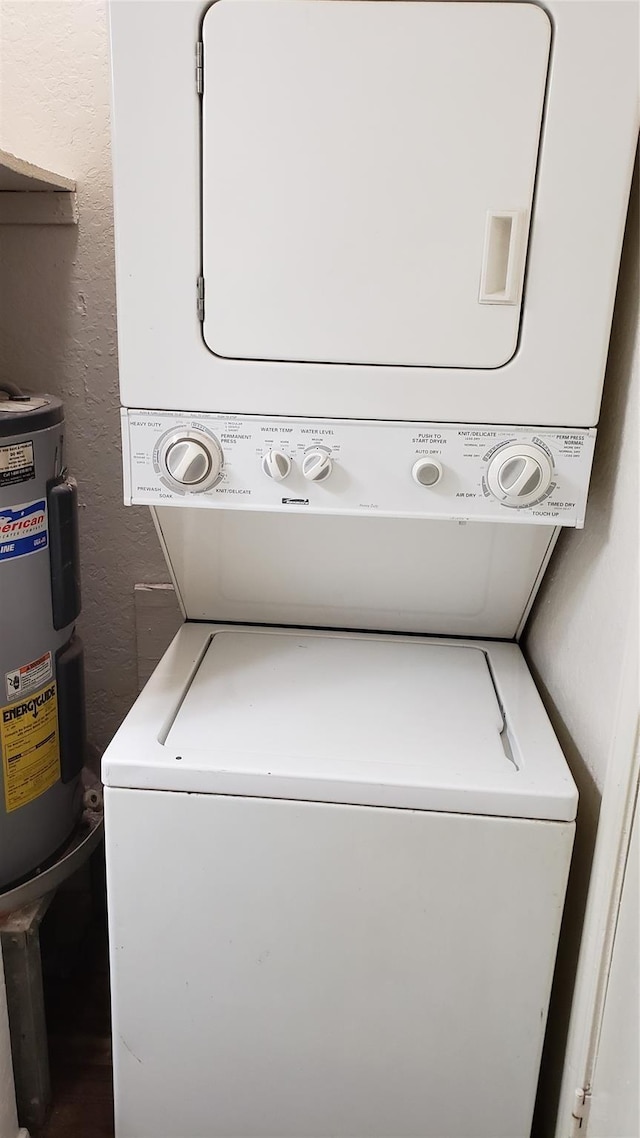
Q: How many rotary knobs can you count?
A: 4